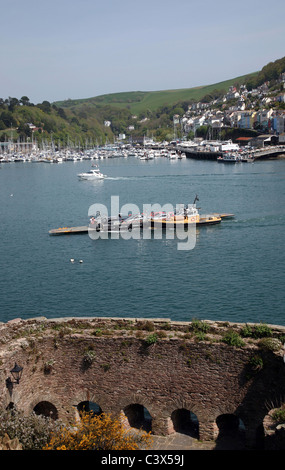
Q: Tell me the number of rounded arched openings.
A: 5